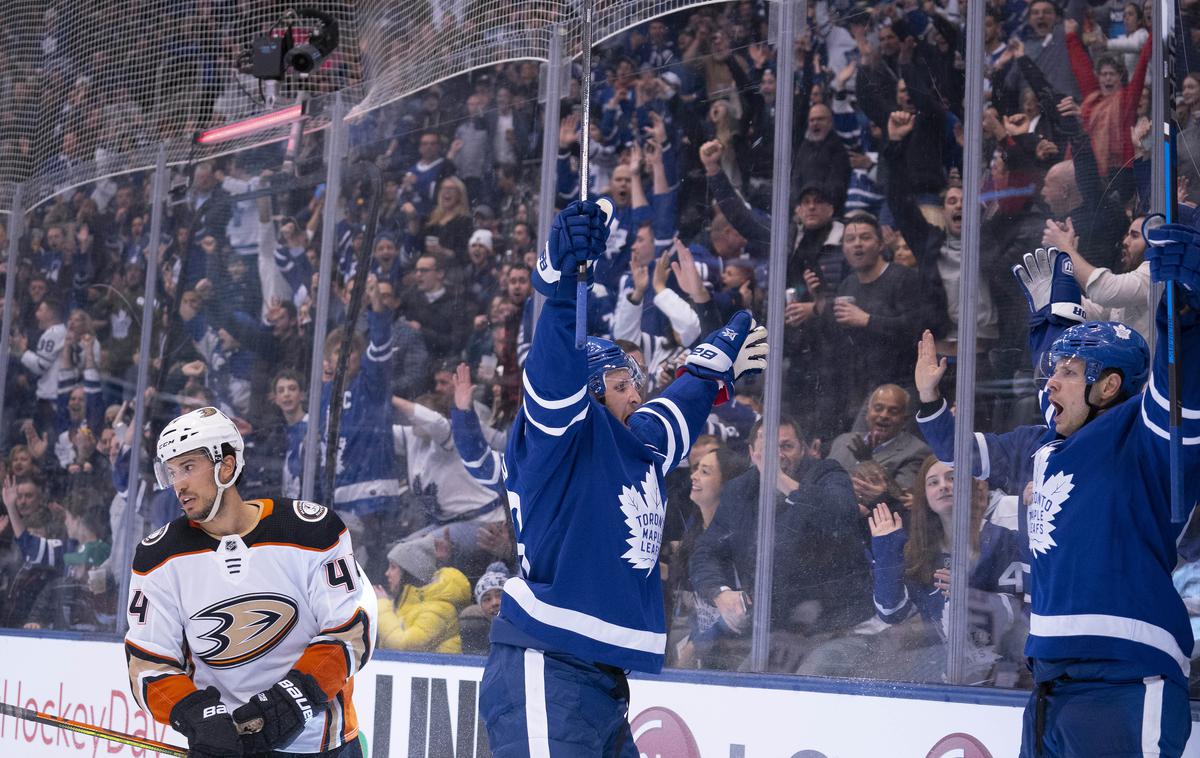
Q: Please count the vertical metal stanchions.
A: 7